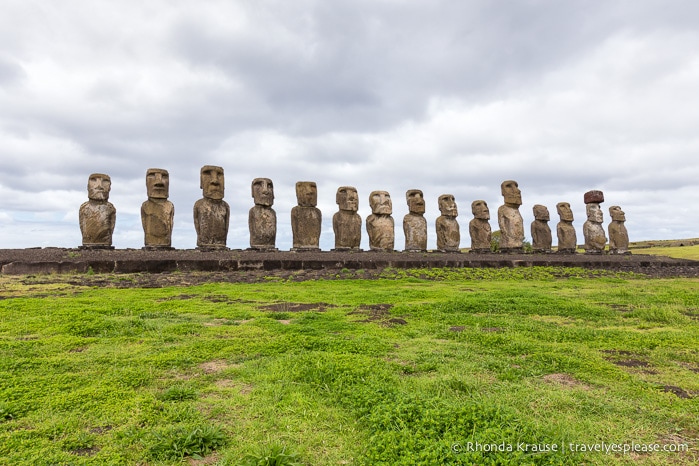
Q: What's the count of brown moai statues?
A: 15